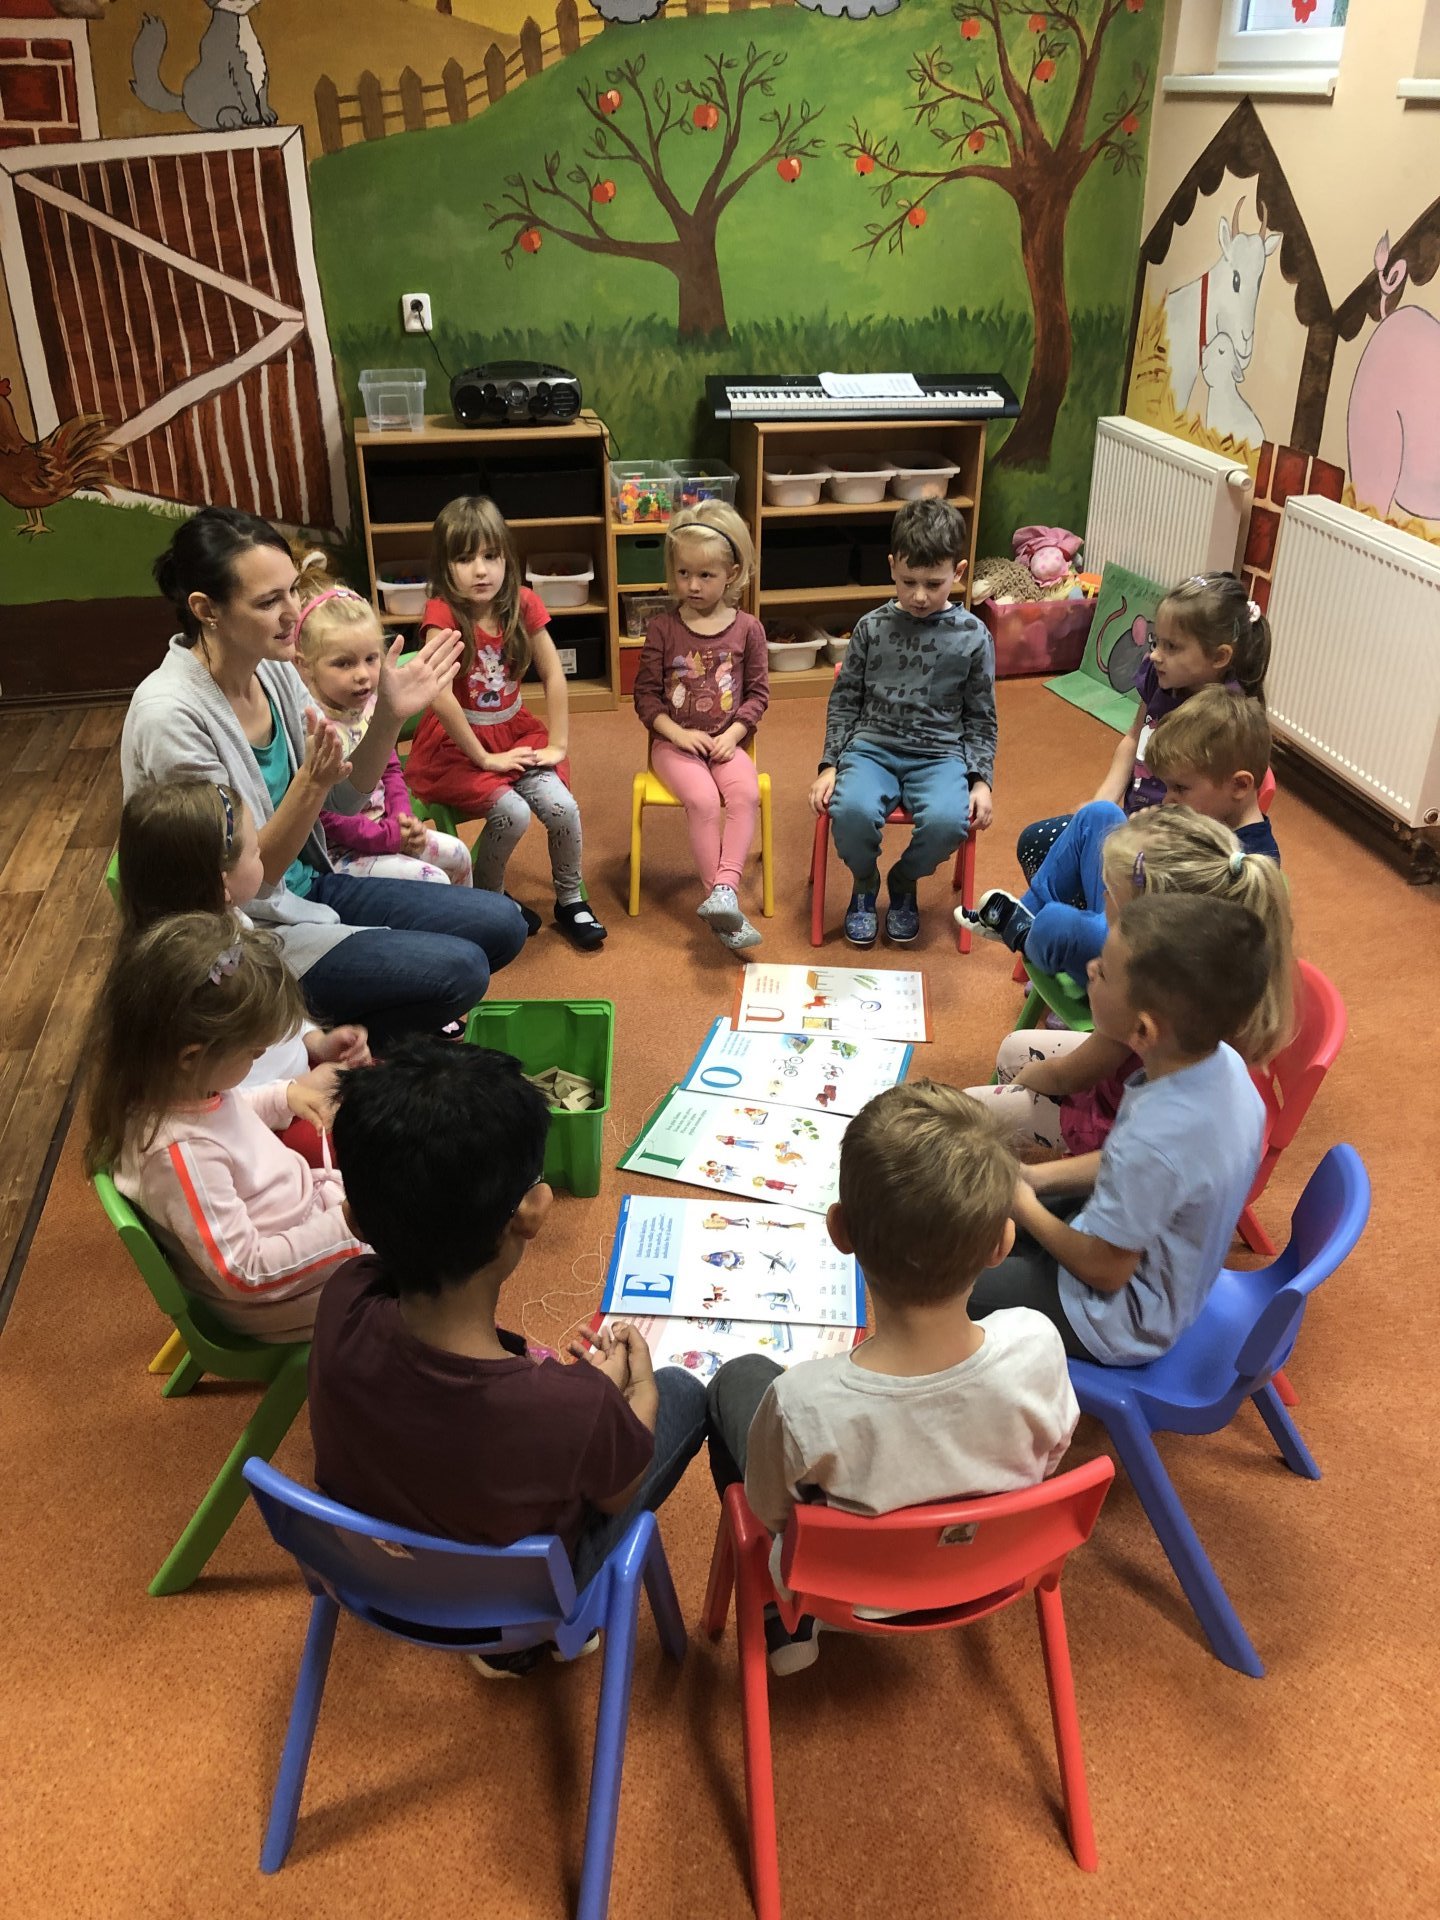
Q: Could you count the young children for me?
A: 12